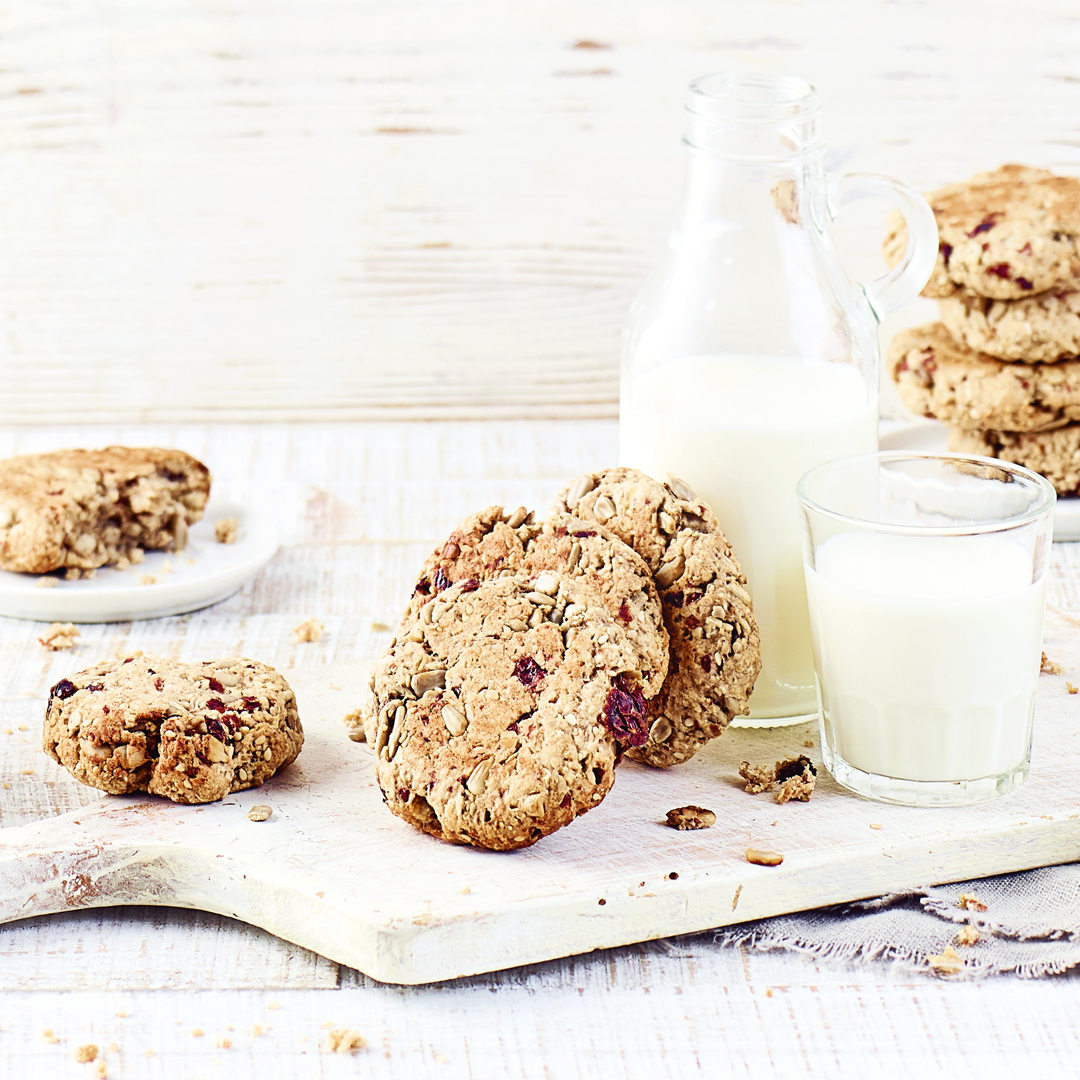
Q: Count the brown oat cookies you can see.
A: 9